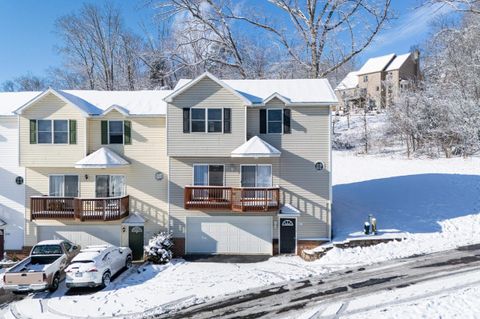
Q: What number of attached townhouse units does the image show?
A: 3